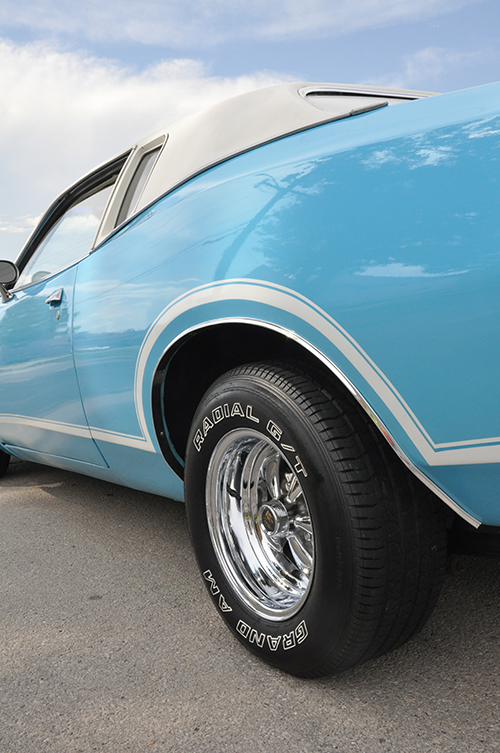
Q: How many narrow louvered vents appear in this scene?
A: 0